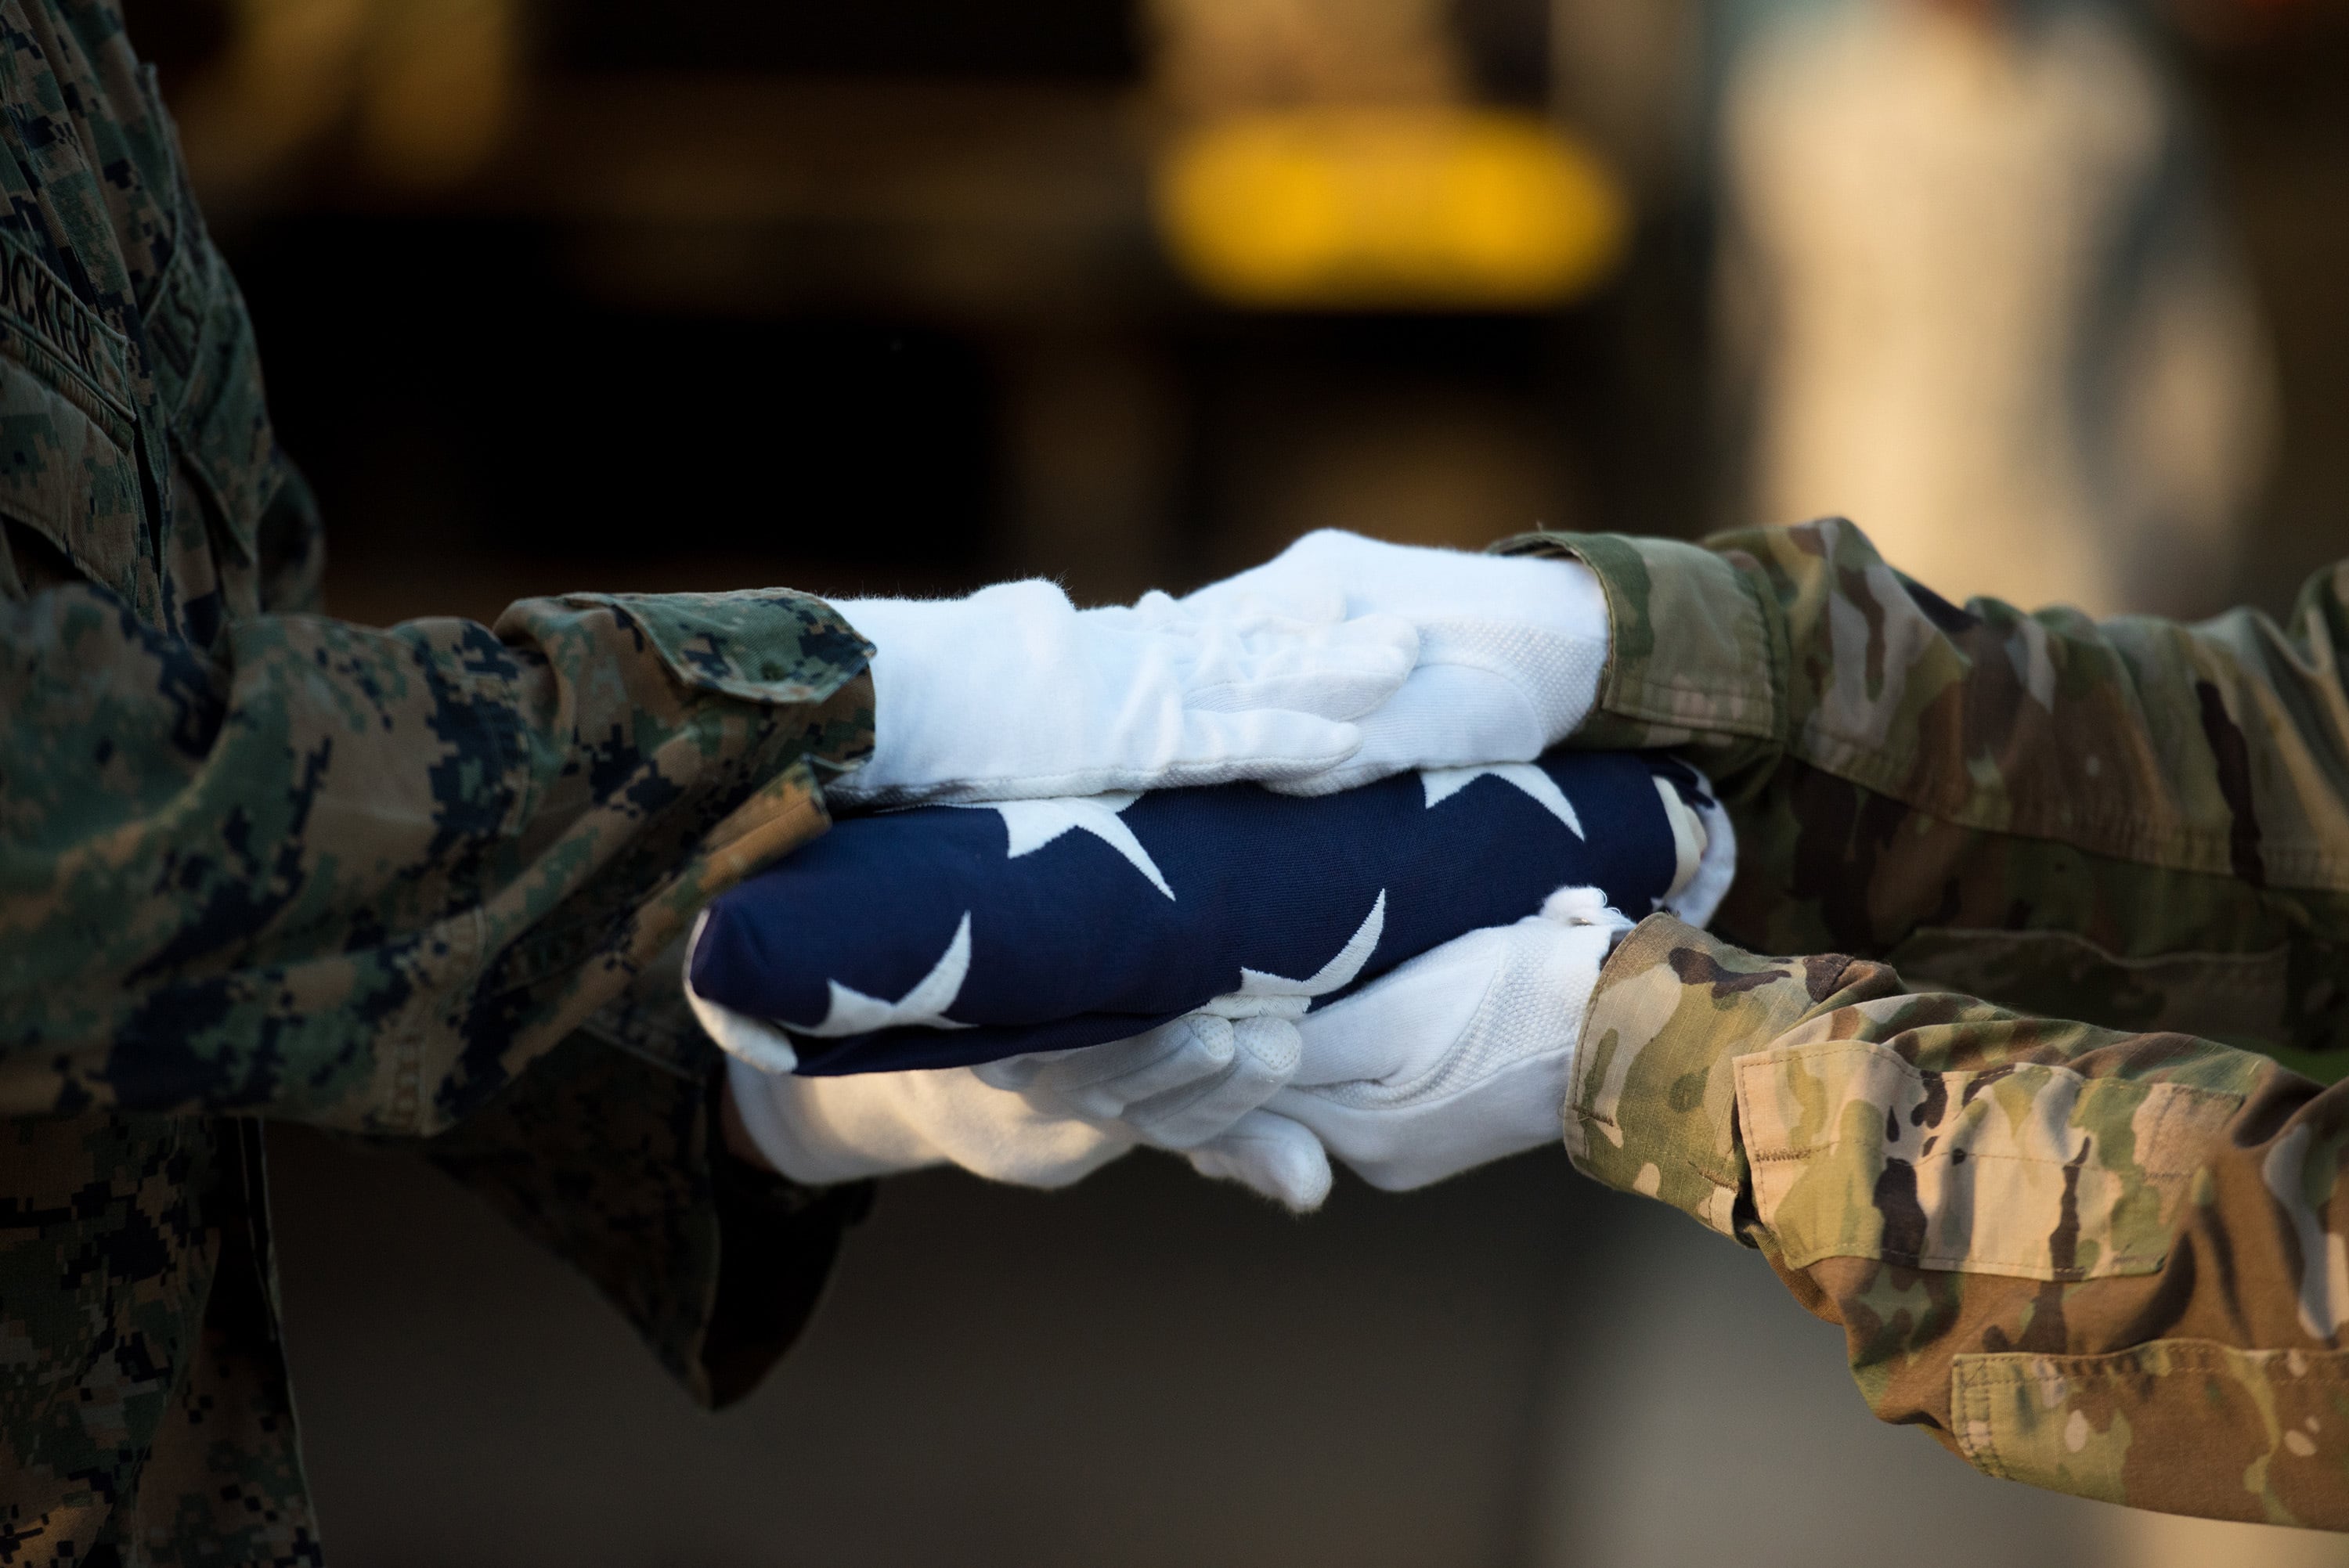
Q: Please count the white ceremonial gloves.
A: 4